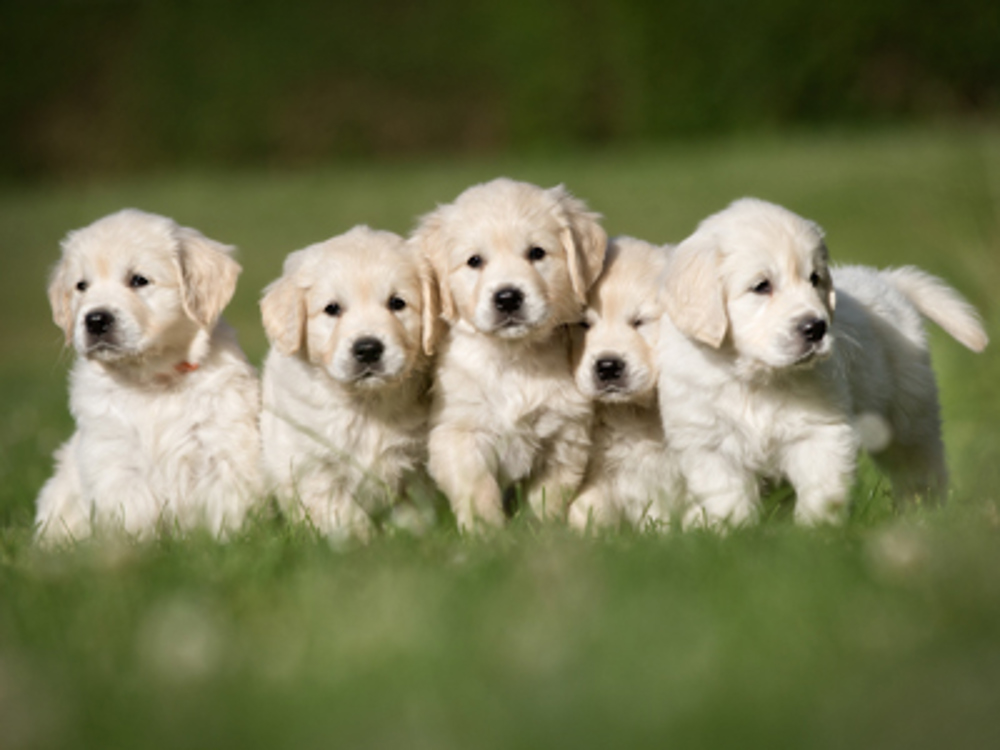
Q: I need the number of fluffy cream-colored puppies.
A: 5